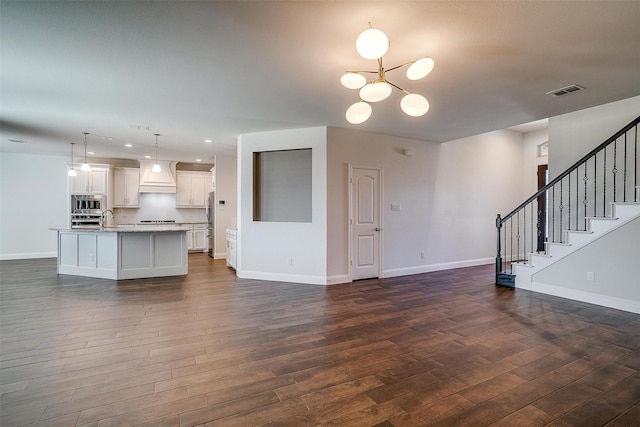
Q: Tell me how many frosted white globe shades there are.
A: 6